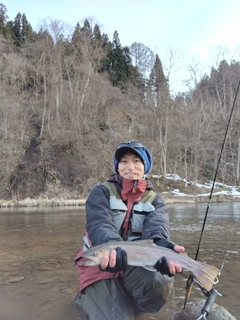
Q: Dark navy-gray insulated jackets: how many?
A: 1